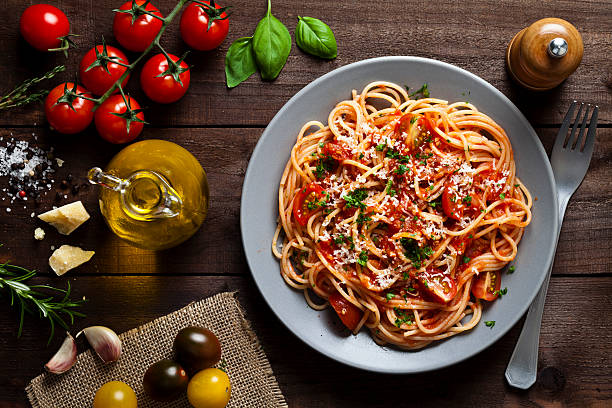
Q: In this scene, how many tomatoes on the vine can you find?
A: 6